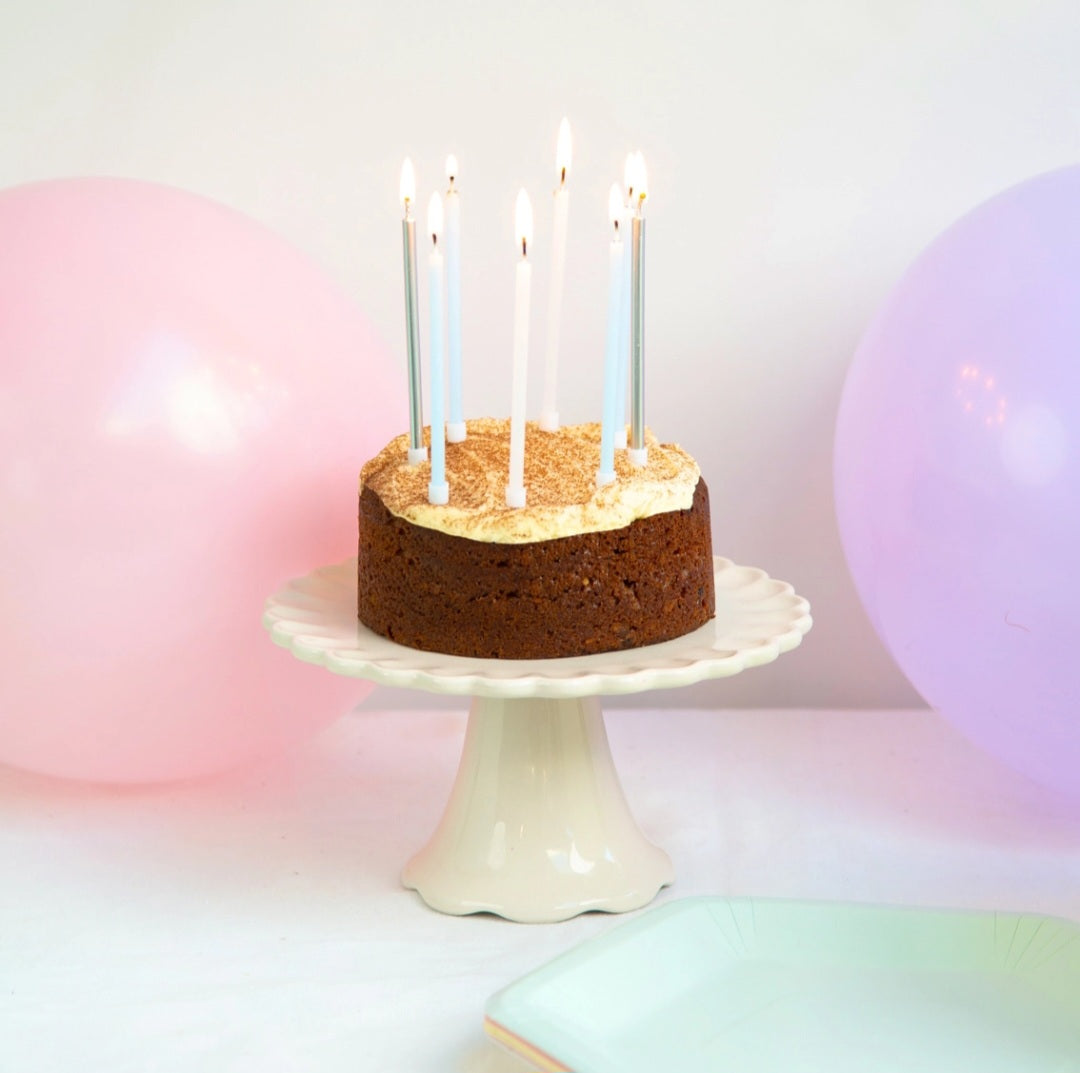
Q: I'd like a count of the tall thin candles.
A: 8